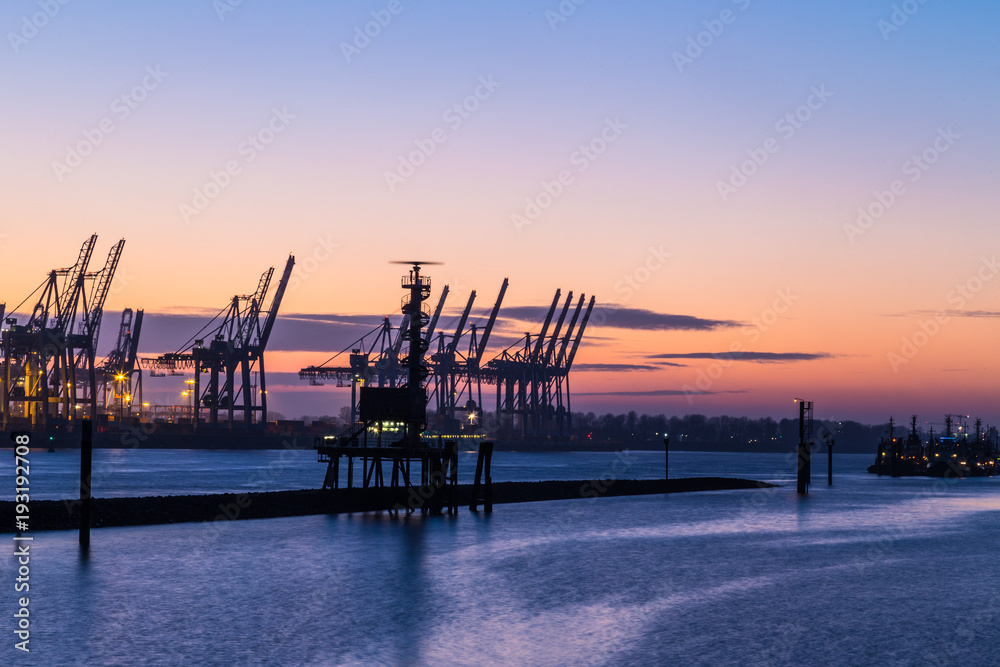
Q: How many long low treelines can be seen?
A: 1